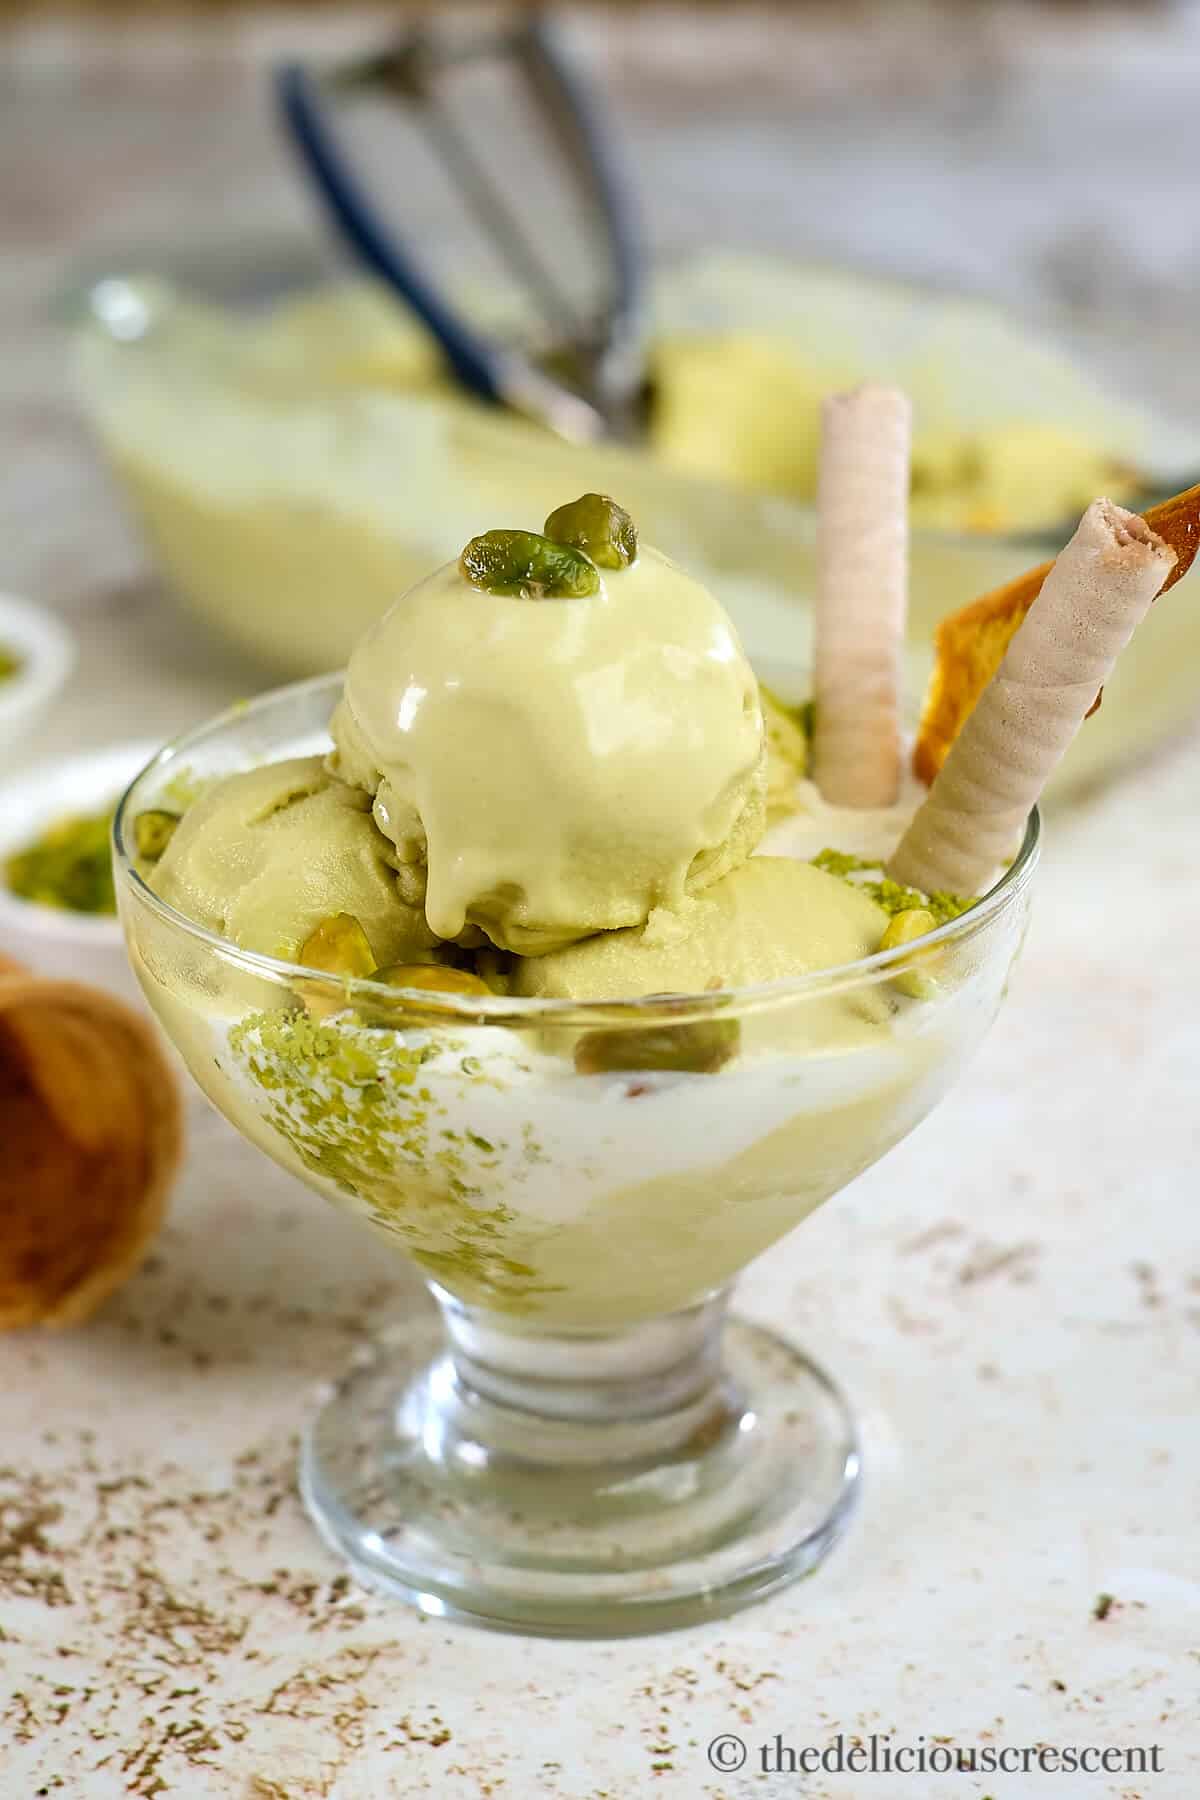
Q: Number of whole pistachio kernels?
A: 7